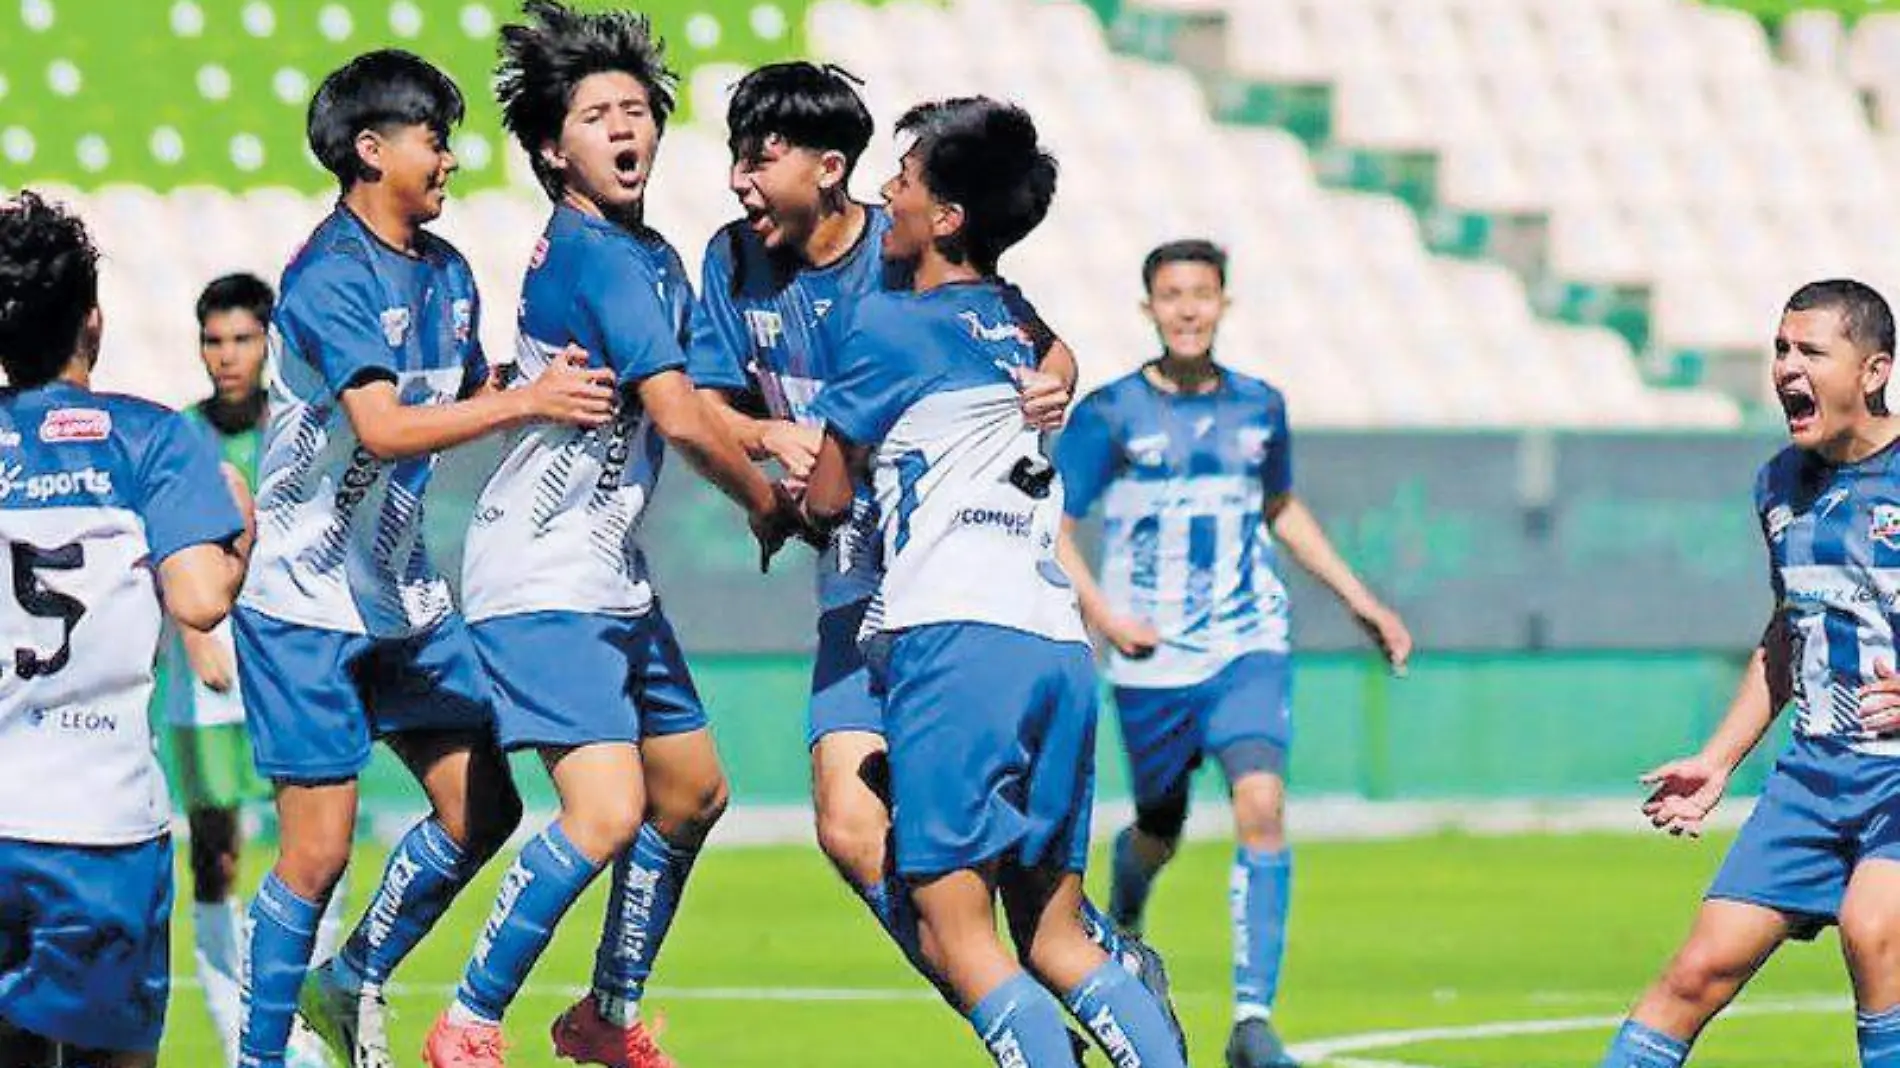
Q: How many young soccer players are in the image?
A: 8